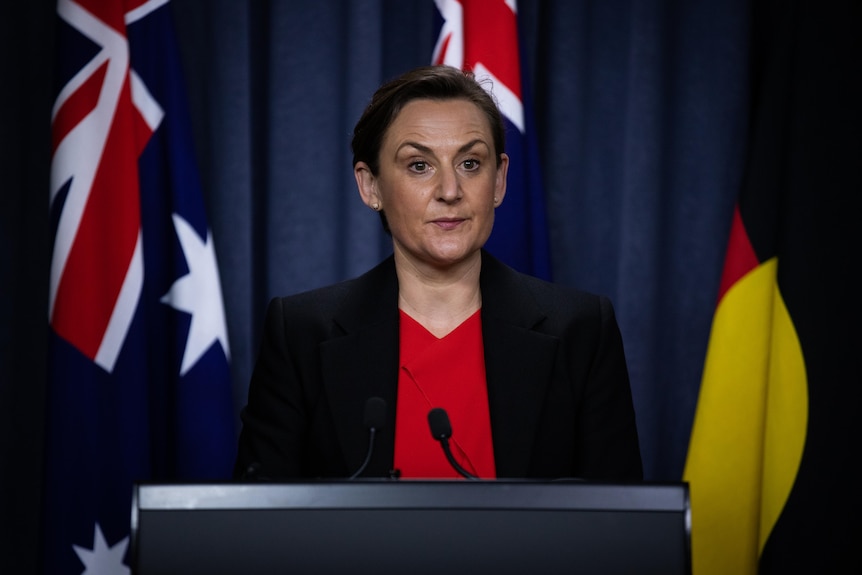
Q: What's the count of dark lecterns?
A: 1